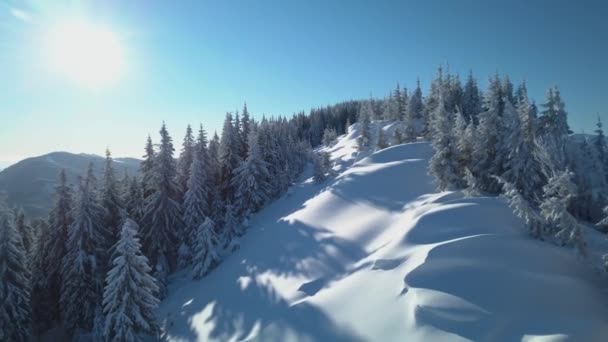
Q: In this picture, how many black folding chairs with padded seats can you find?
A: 0